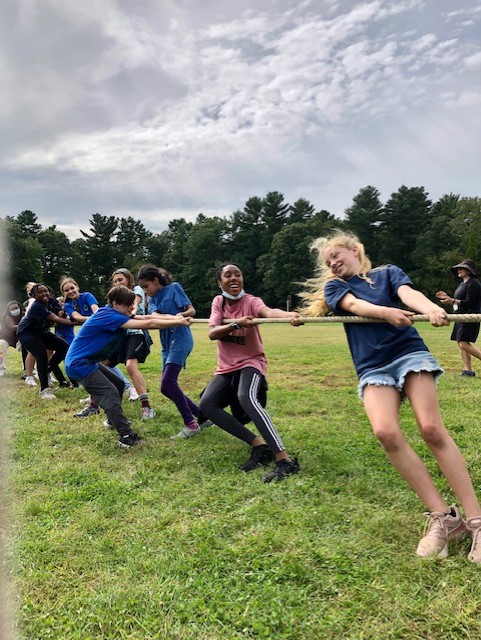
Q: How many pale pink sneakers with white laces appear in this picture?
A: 2